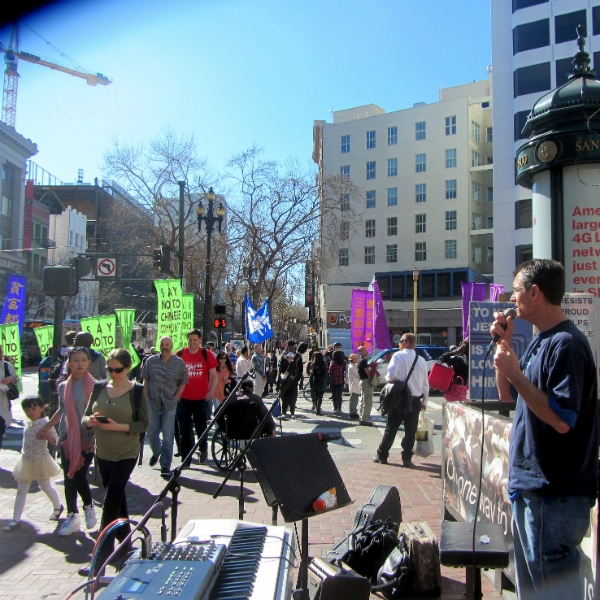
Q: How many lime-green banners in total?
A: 6